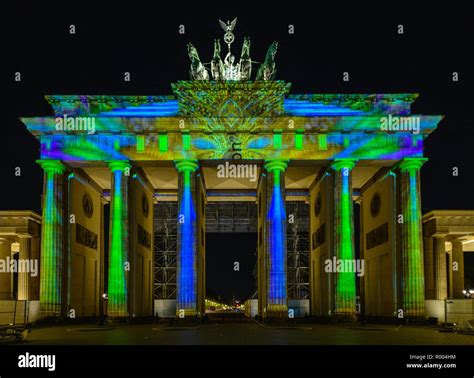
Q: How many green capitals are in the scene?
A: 6